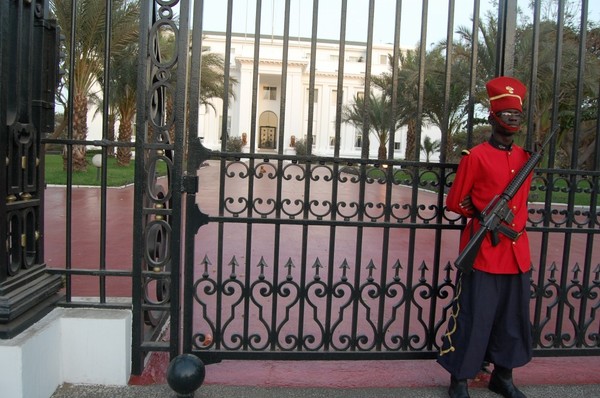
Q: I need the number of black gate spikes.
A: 14